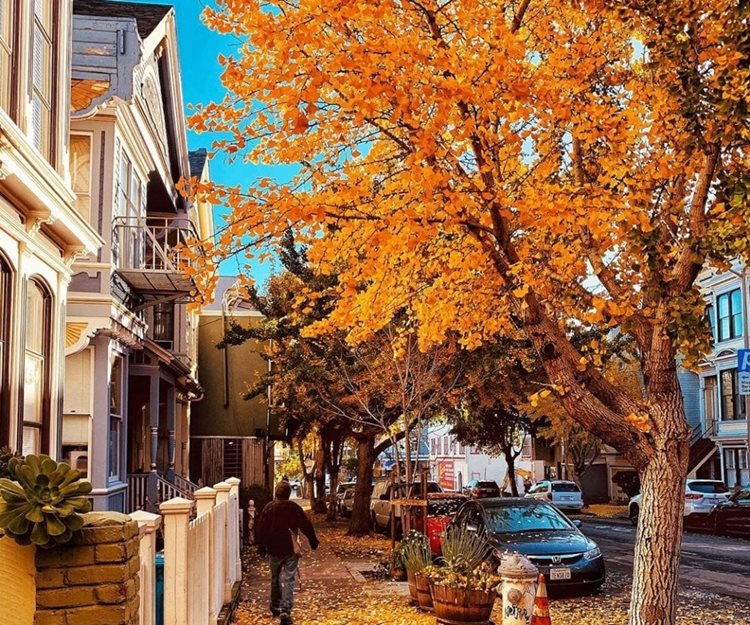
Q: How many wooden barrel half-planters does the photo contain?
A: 3